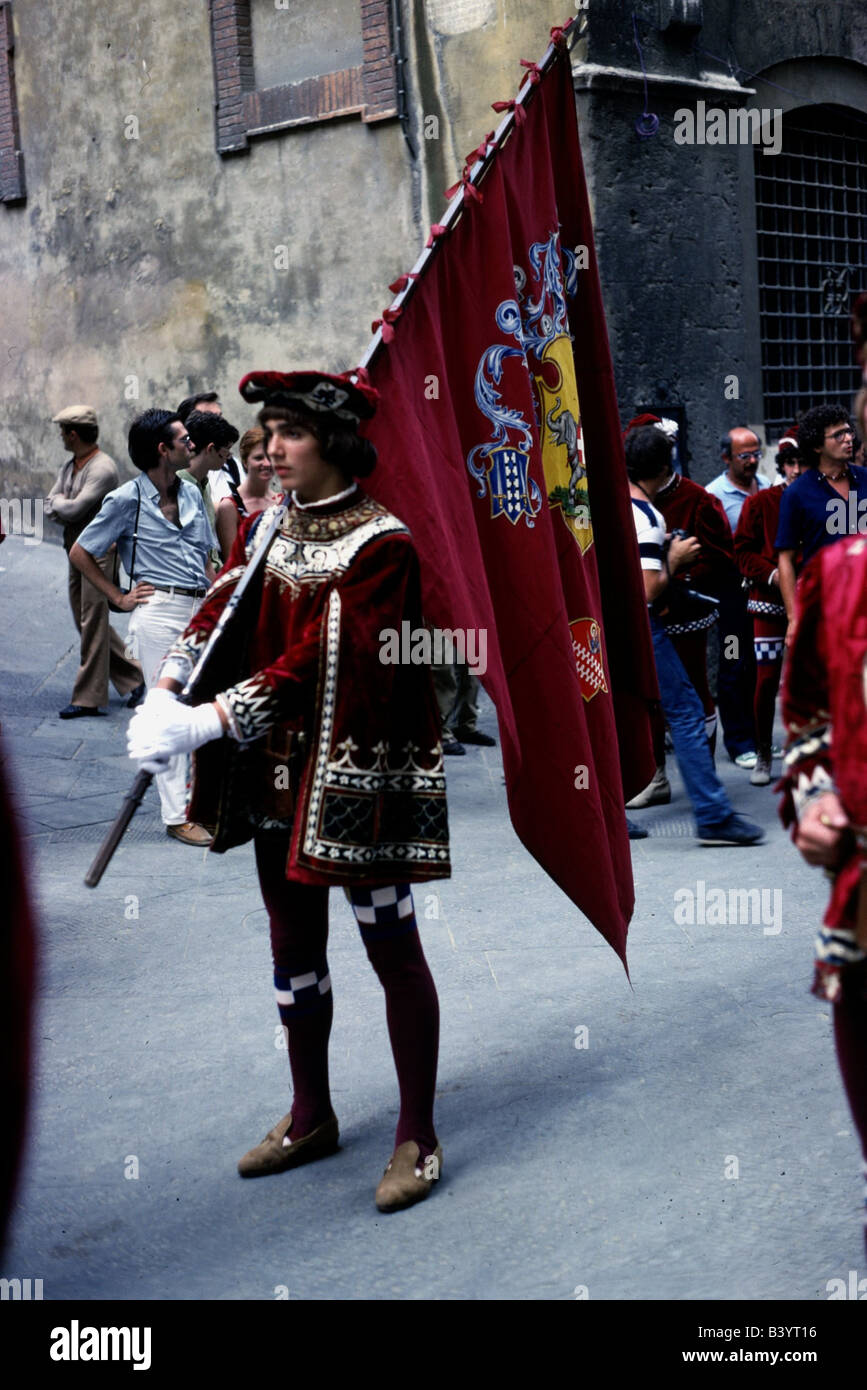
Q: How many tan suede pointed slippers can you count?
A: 2